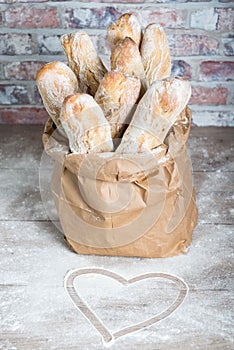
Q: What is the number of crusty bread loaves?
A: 8